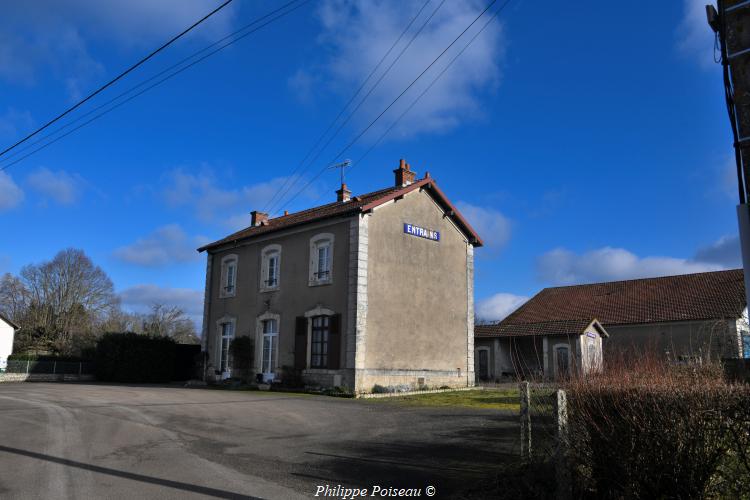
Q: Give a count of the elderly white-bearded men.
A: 0